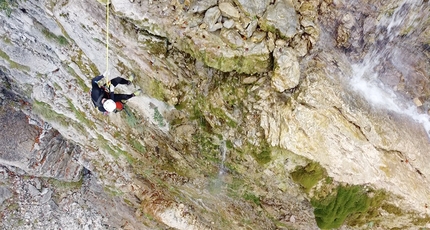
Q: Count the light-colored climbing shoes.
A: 2